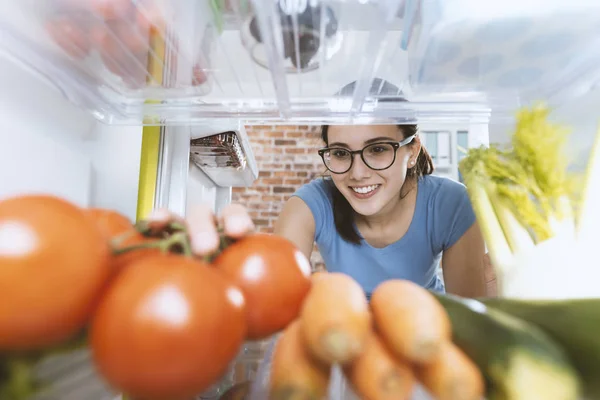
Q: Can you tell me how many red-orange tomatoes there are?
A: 4